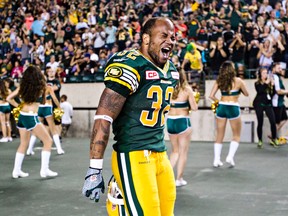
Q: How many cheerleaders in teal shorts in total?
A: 5